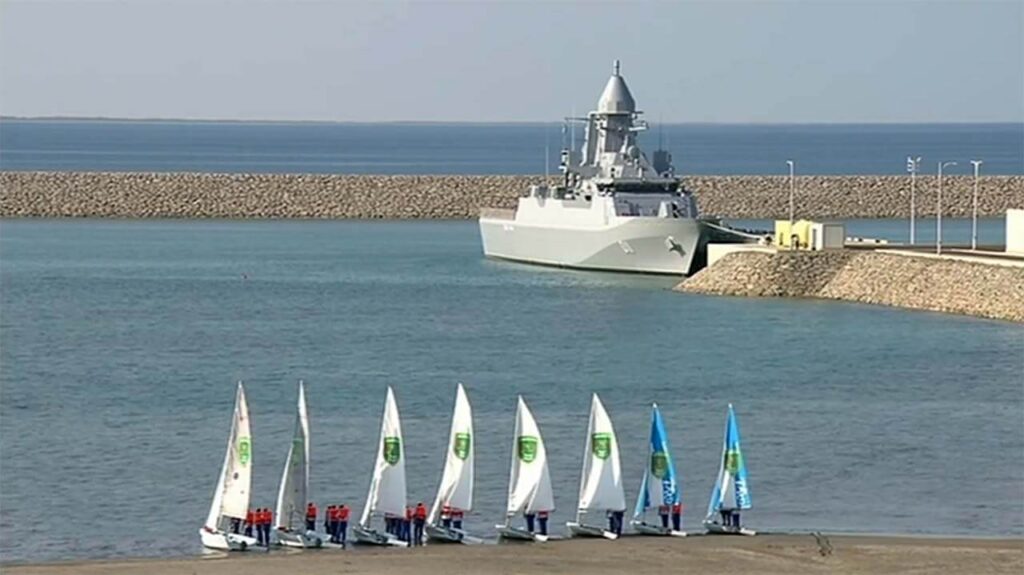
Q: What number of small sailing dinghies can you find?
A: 8